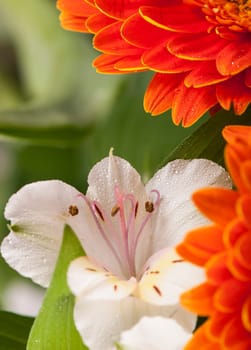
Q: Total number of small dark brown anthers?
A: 5